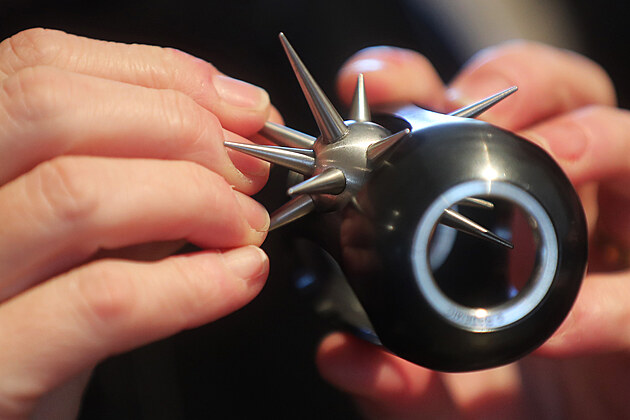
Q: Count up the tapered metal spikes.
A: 10